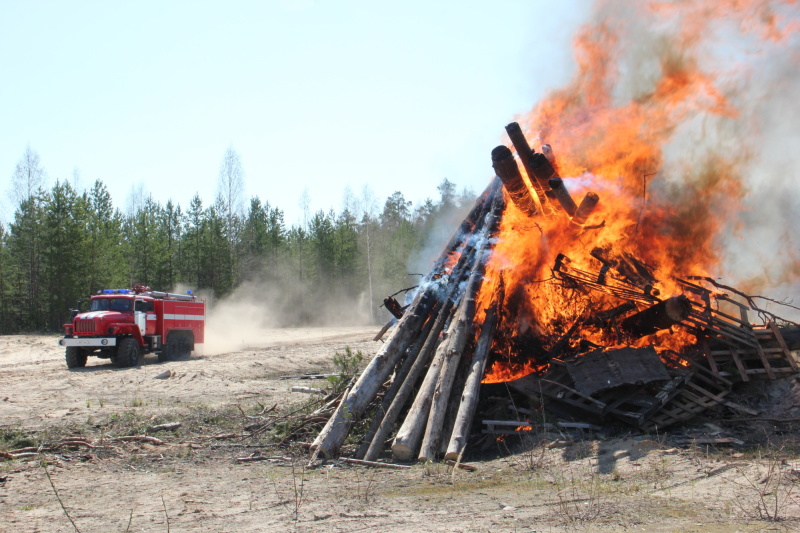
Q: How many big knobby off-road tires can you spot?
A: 4